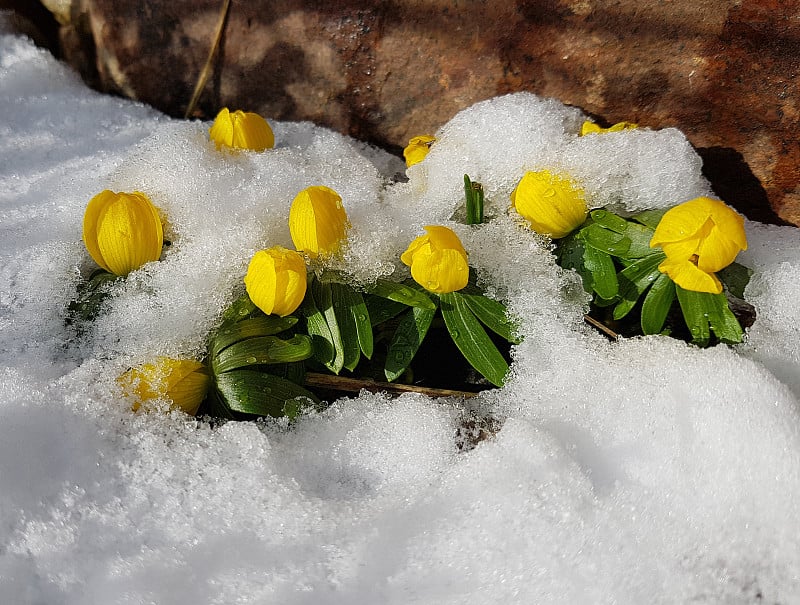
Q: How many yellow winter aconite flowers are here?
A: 10